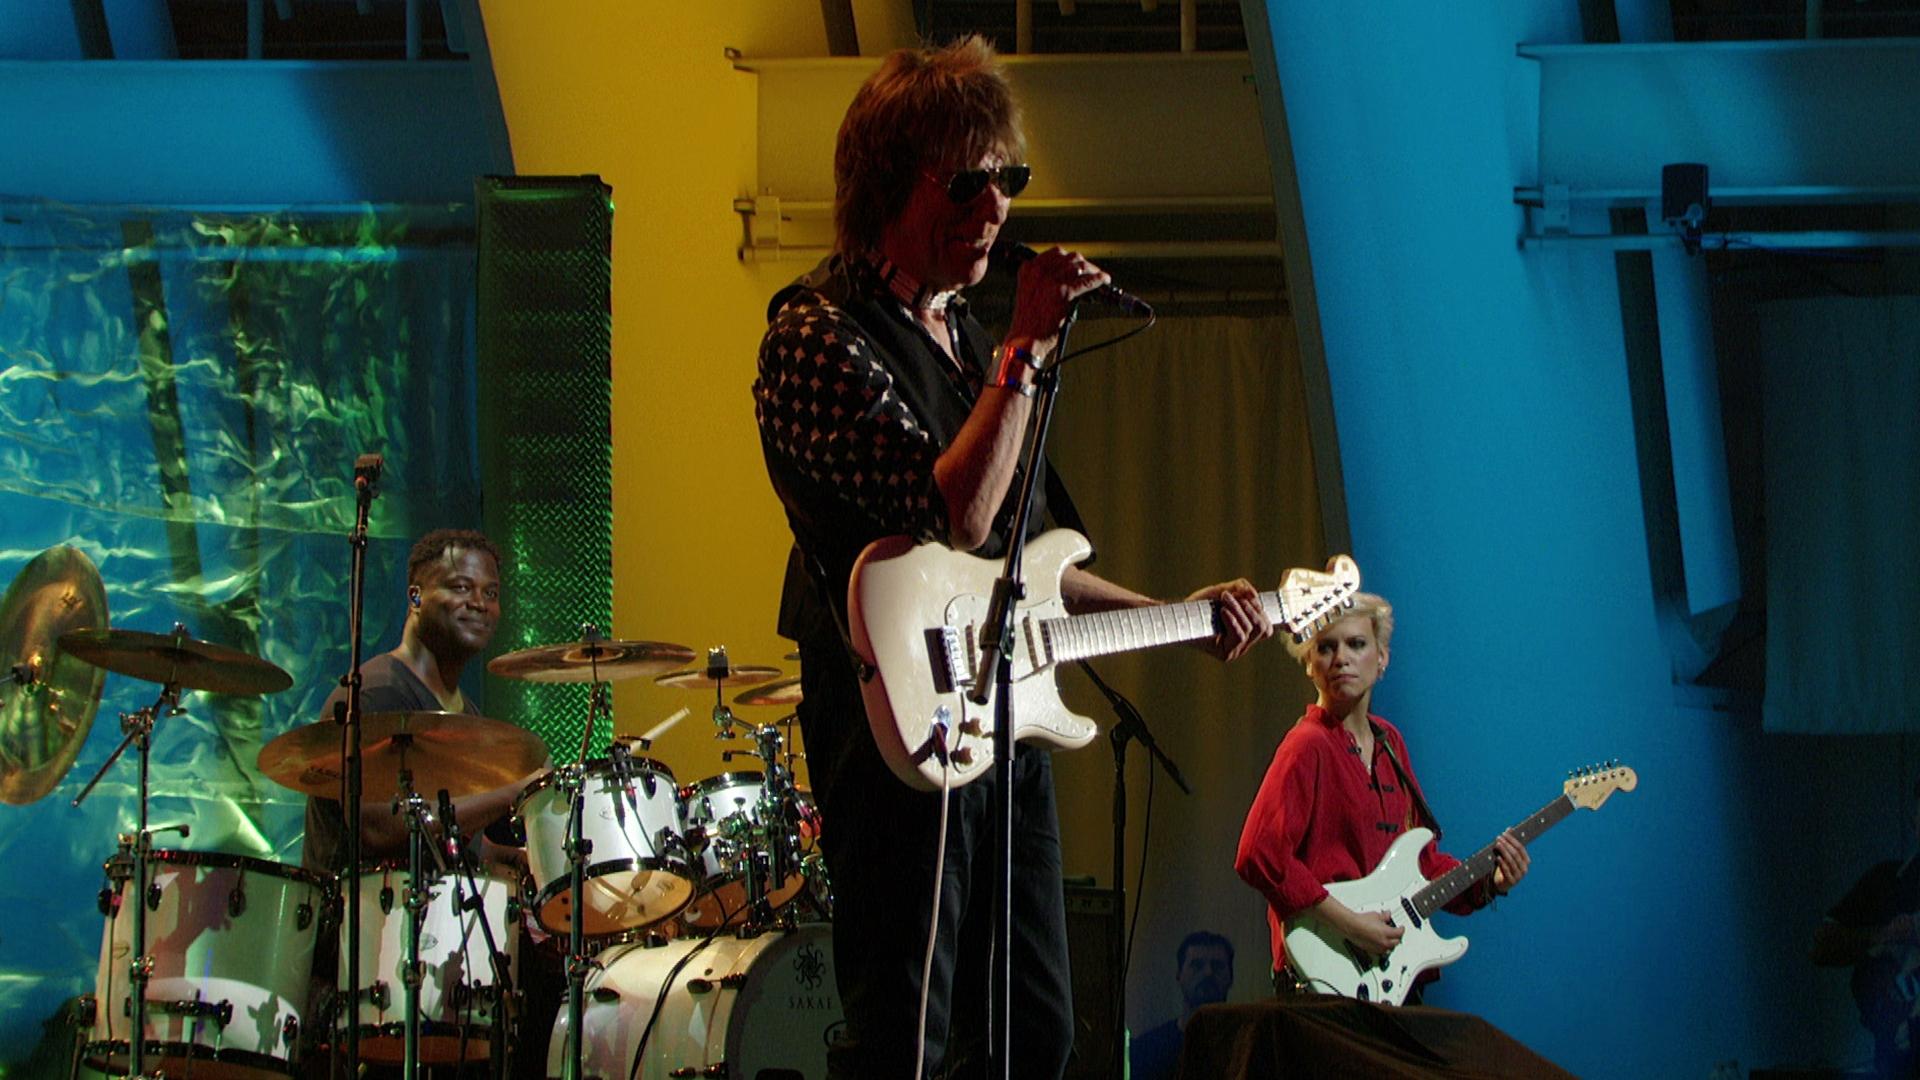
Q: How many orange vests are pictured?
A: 0